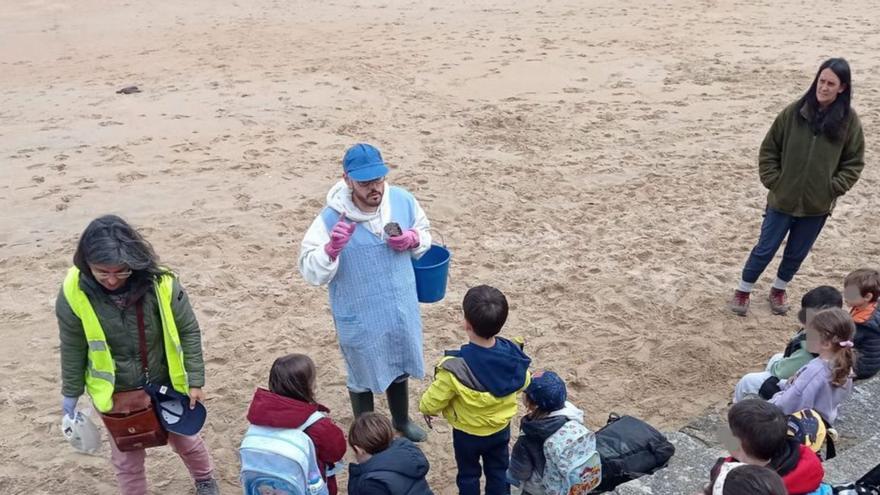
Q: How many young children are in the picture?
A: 9